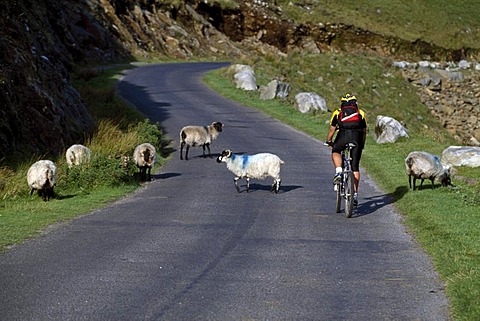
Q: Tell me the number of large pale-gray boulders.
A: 5